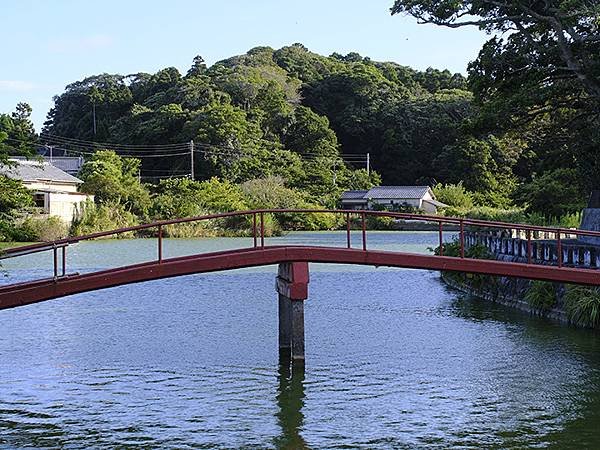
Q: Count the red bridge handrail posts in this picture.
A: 11